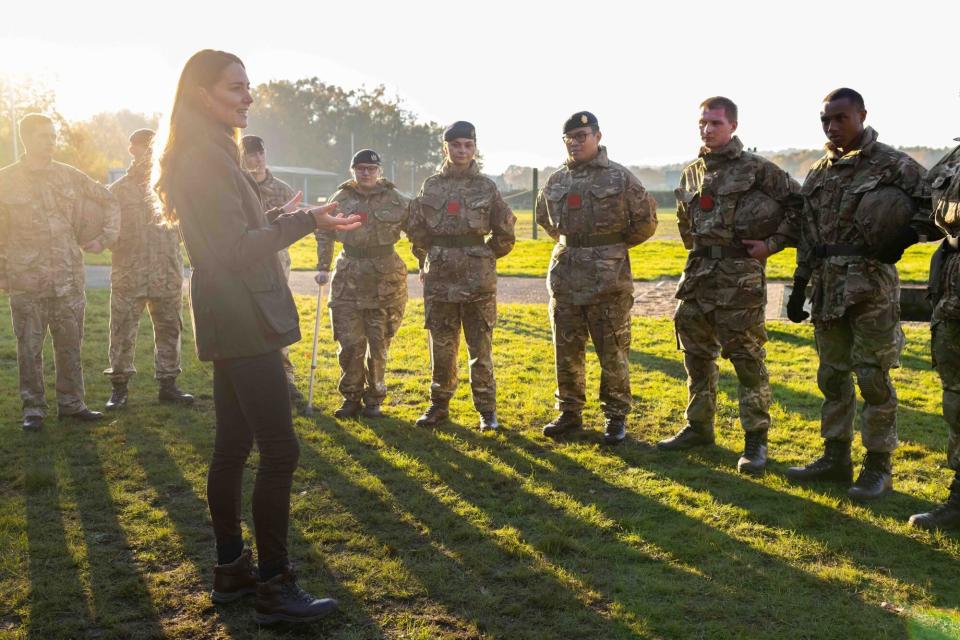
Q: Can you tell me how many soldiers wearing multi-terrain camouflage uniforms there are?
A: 9